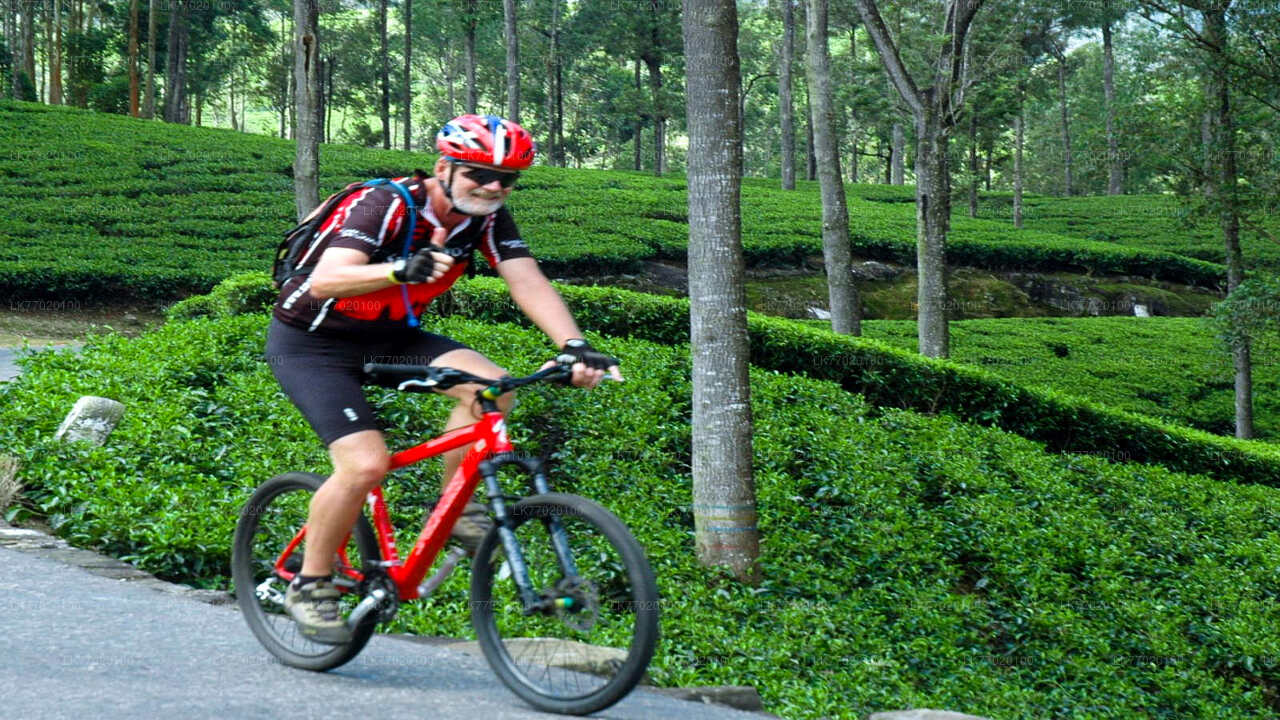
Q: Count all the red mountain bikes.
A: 1